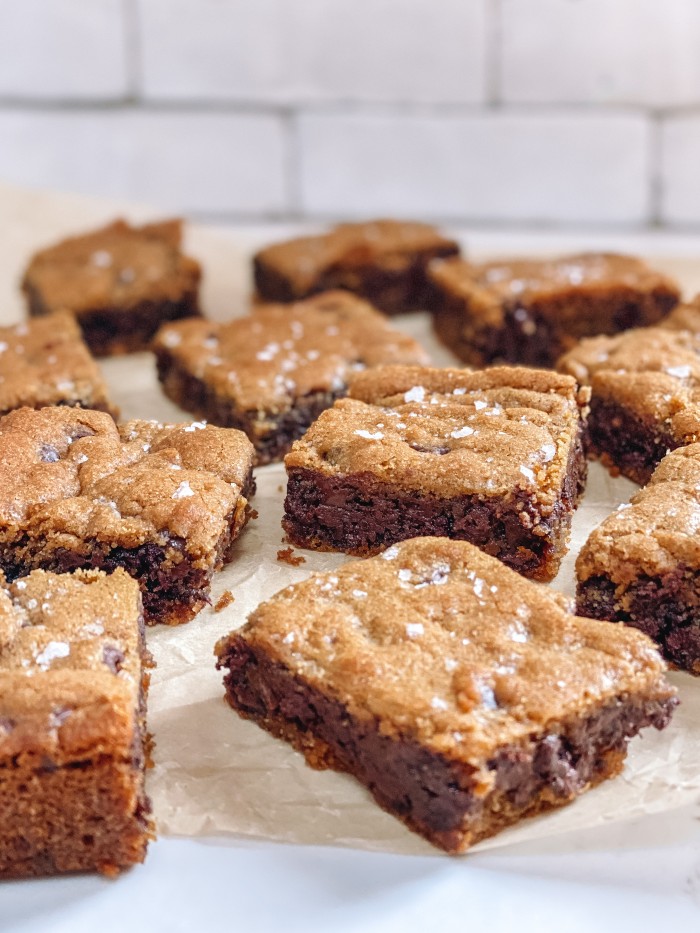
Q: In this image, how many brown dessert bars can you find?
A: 12